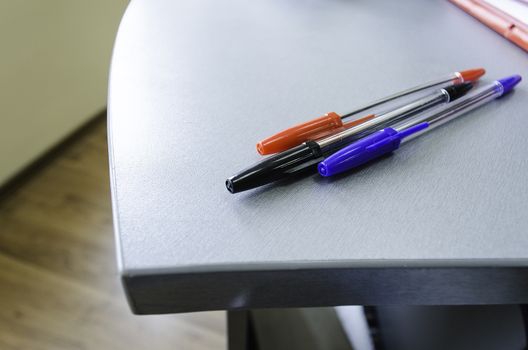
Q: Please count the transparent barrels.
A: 3